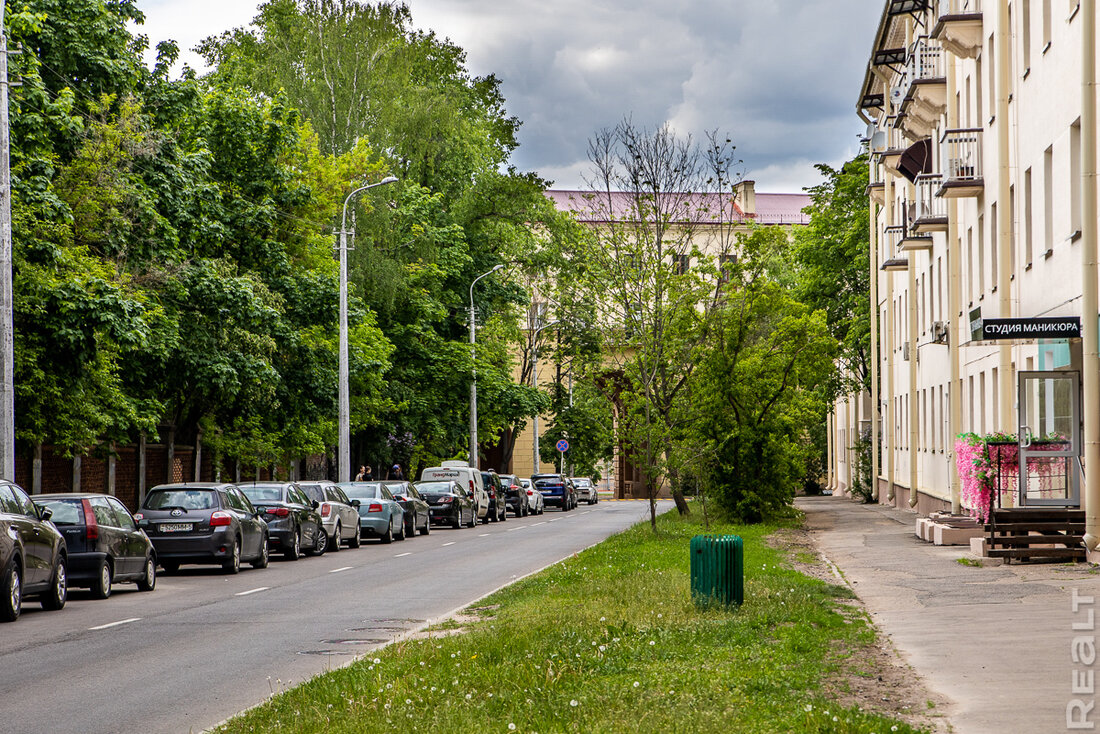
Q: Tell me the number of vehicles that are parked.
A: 15